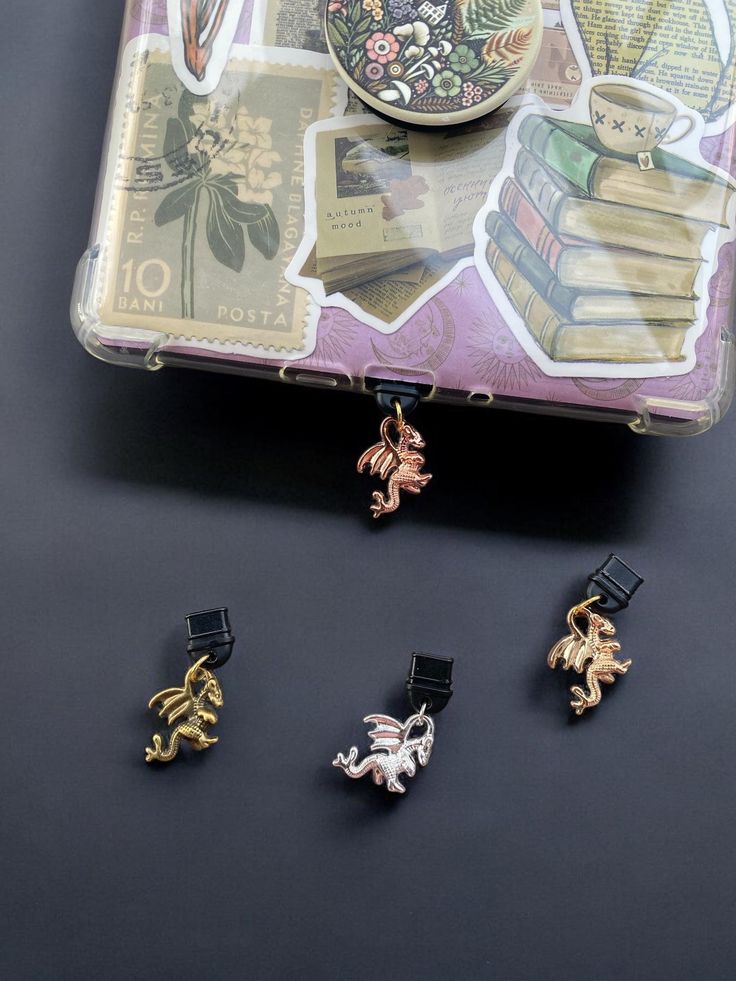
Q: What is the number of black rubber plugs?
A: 4